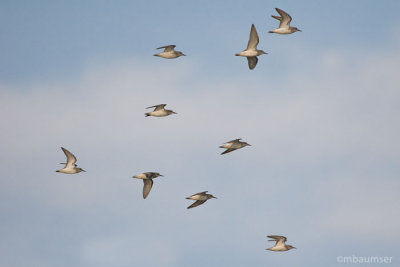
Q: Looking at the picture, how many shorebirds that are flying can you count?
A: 9